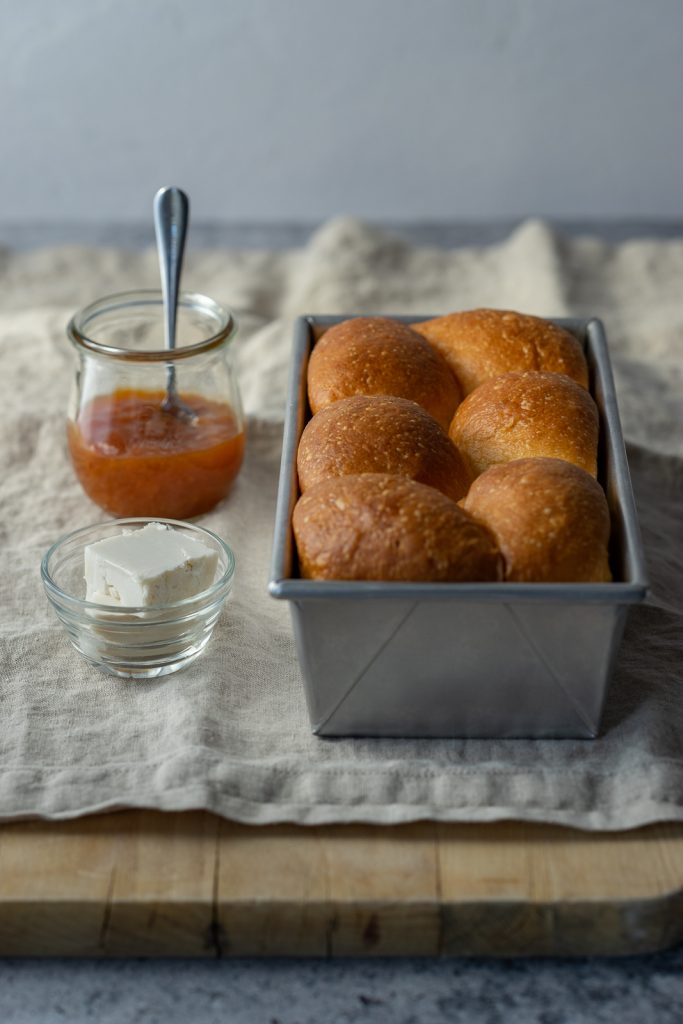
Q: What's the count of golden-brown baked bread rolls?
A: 6